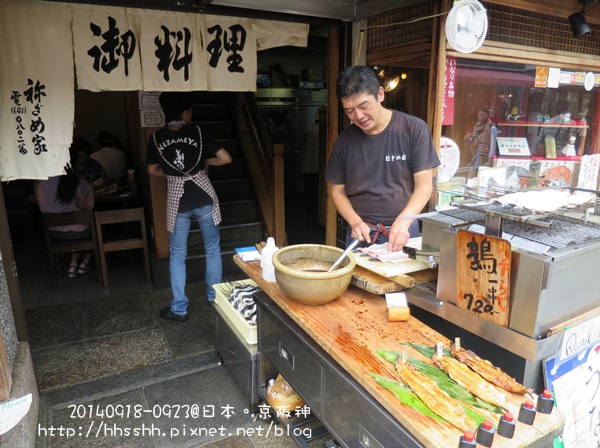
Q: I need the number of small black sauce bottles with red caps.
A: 5